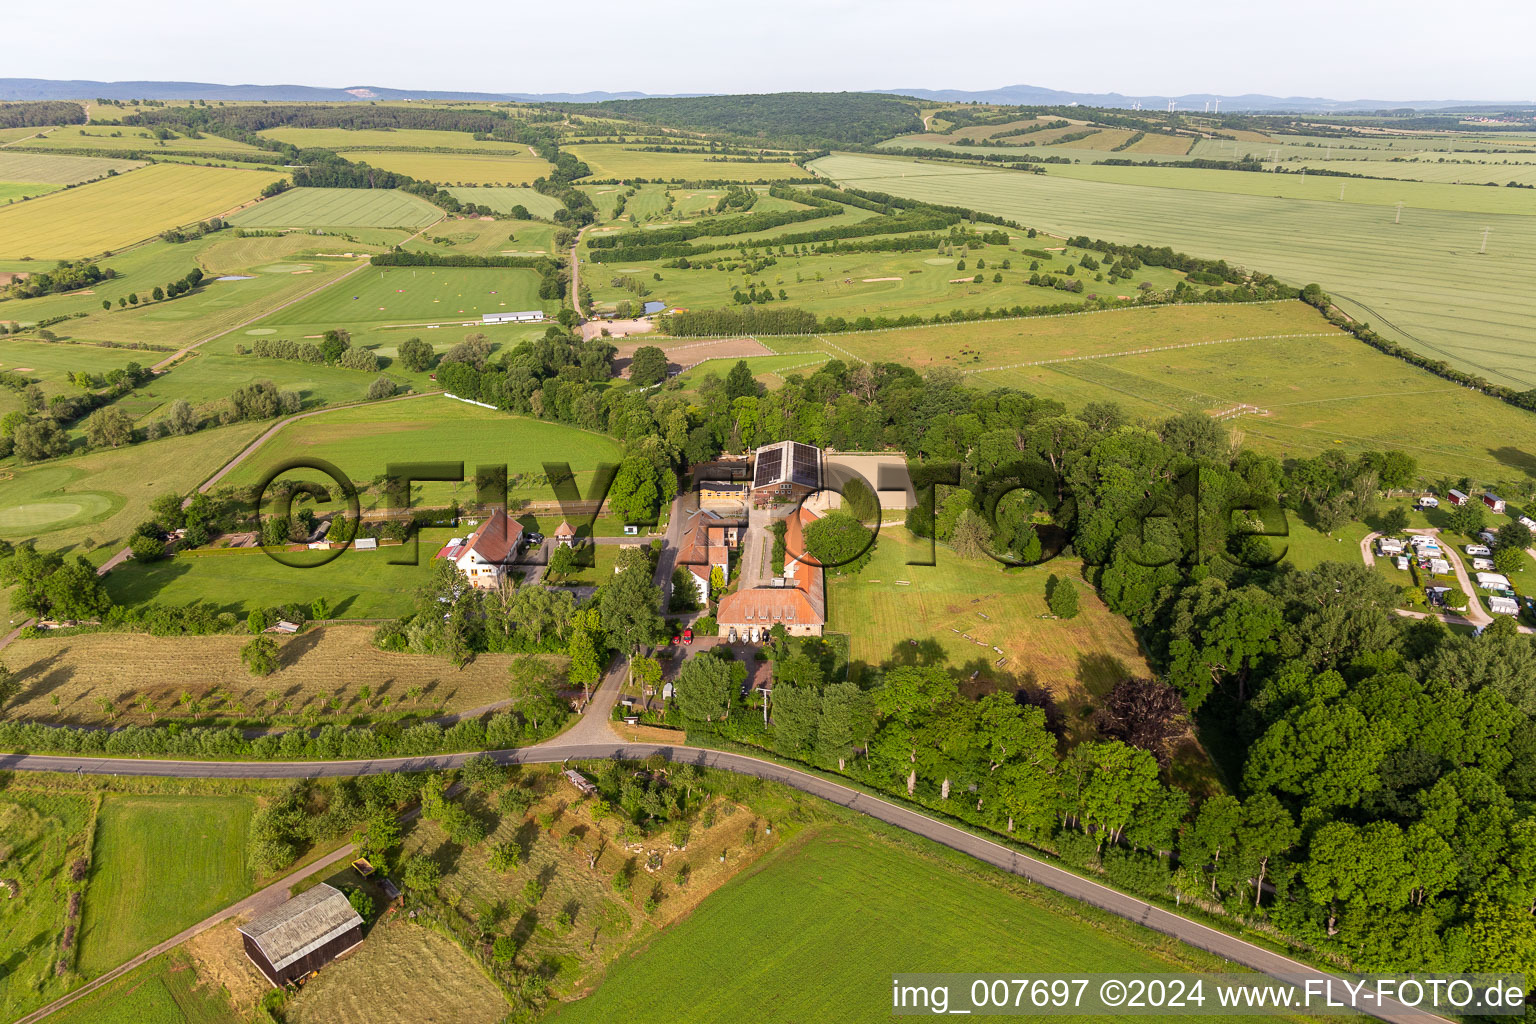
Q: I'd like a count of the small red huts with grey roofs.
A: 2